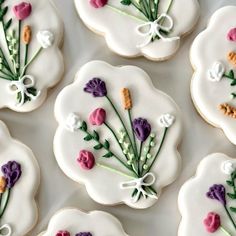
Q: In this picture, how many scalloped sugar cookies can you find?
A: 7